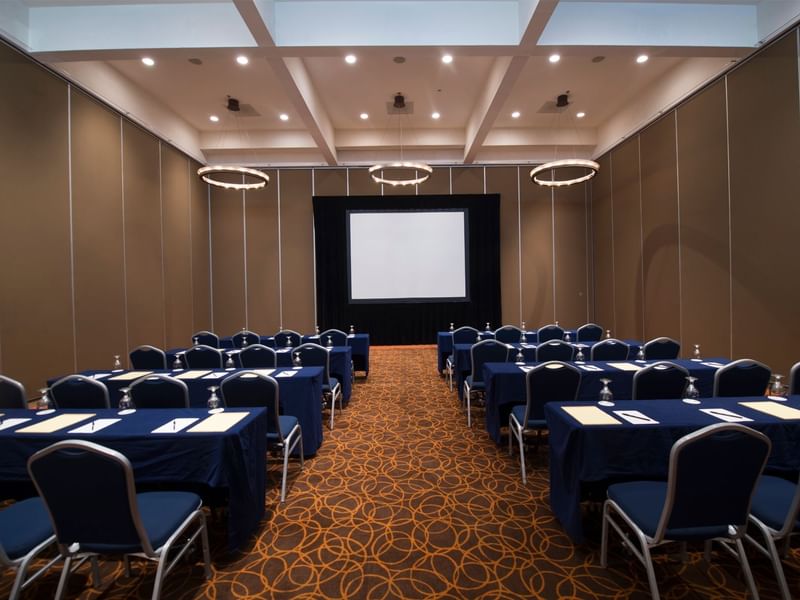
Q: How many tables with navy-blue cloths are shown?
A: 8